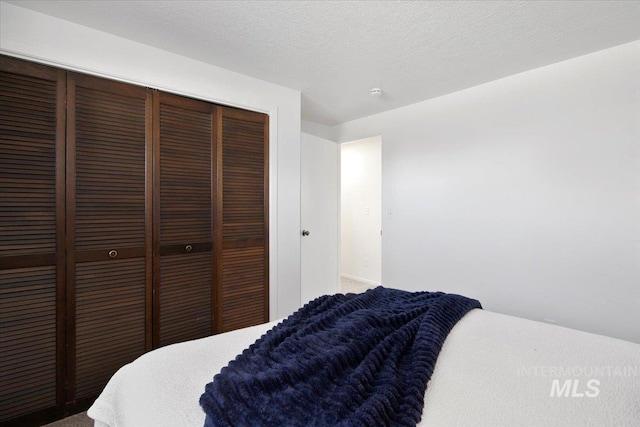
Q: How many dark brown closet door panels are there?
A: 4